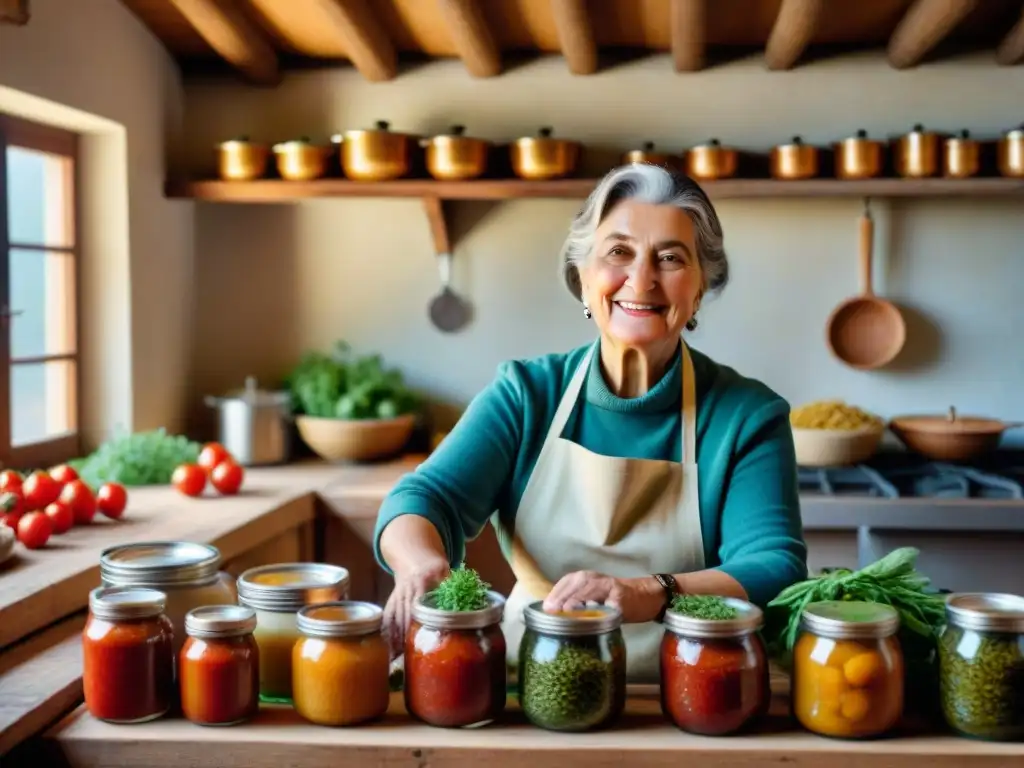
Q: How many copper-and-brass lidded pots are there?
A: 12